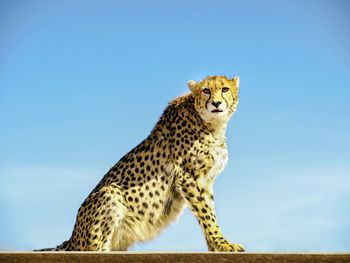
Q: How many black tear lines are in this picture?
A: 2